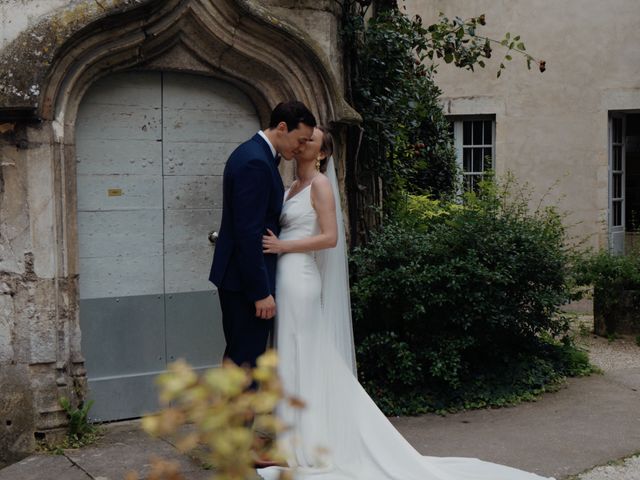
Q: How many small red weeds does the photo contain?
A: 0